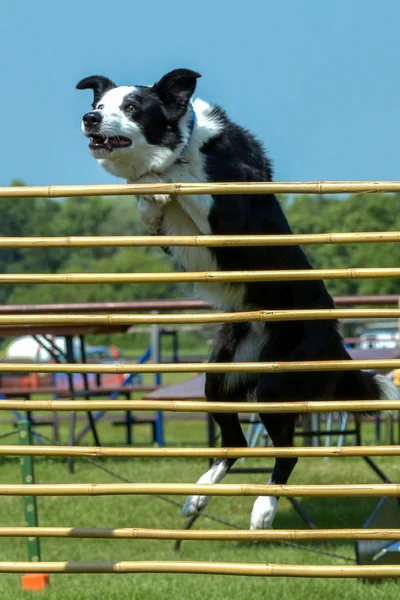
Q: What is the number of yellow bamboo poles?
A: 10